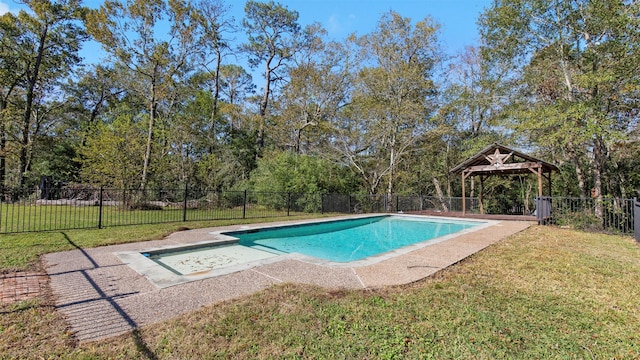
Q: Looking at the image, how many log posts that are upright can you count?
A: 4